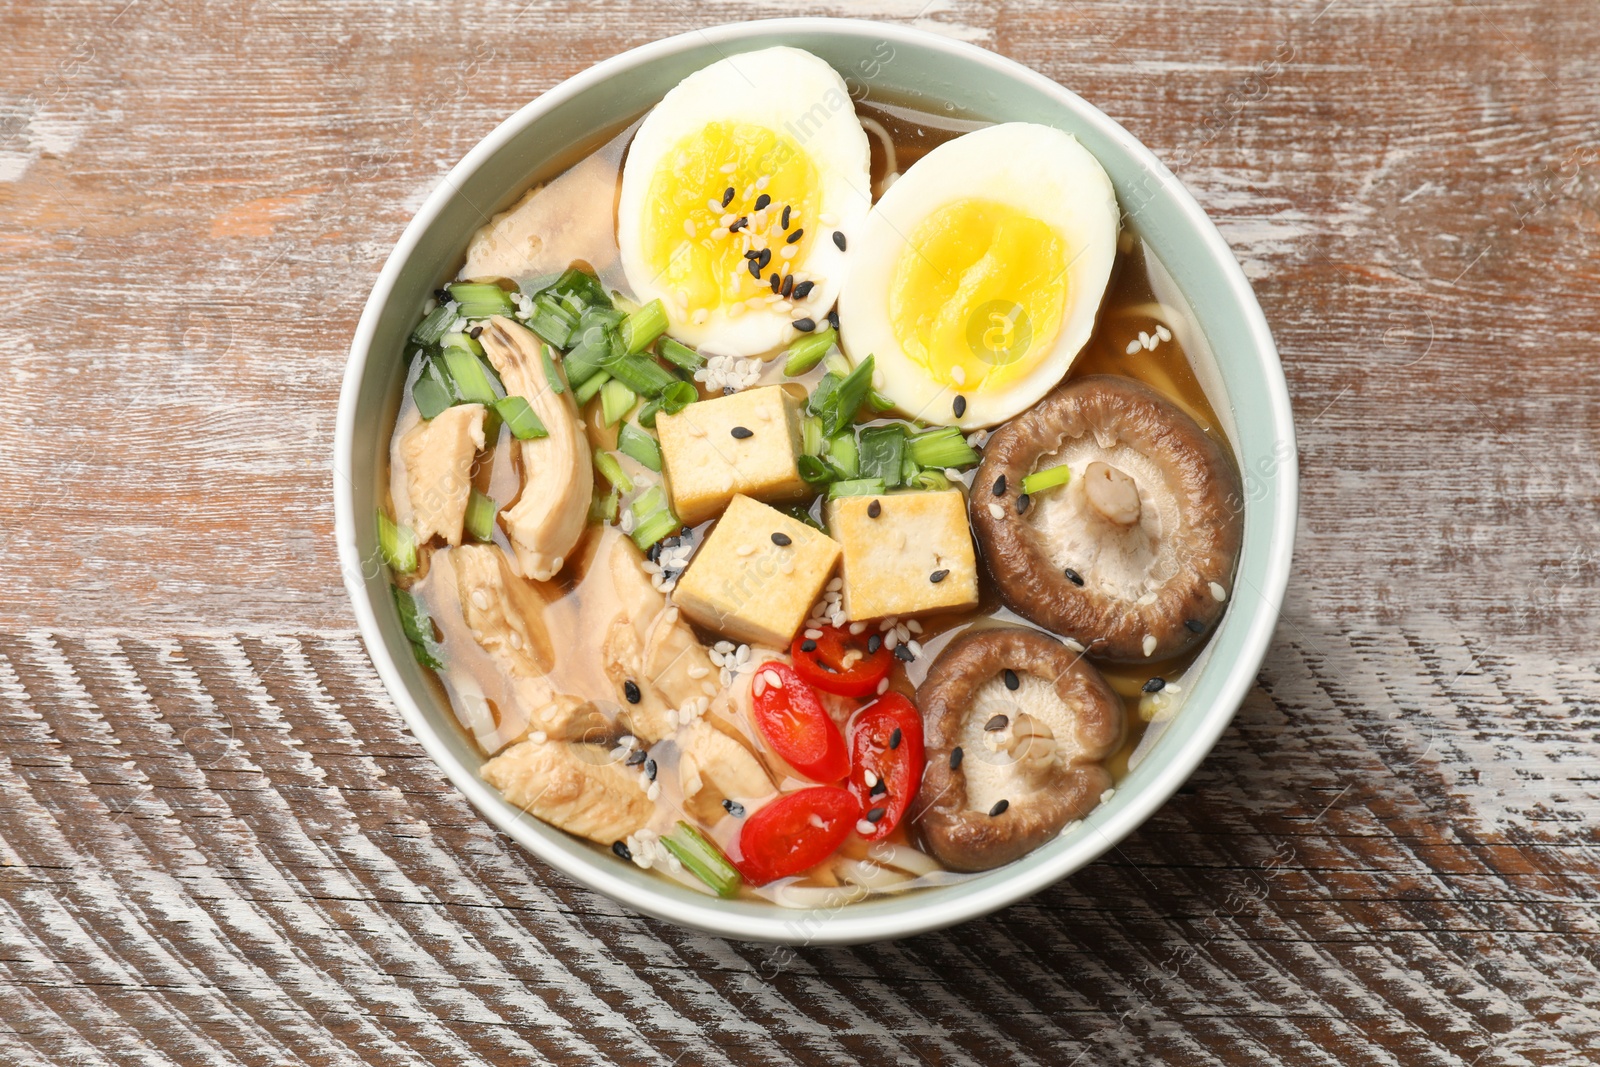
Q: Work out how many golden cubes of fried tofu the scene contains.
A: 3